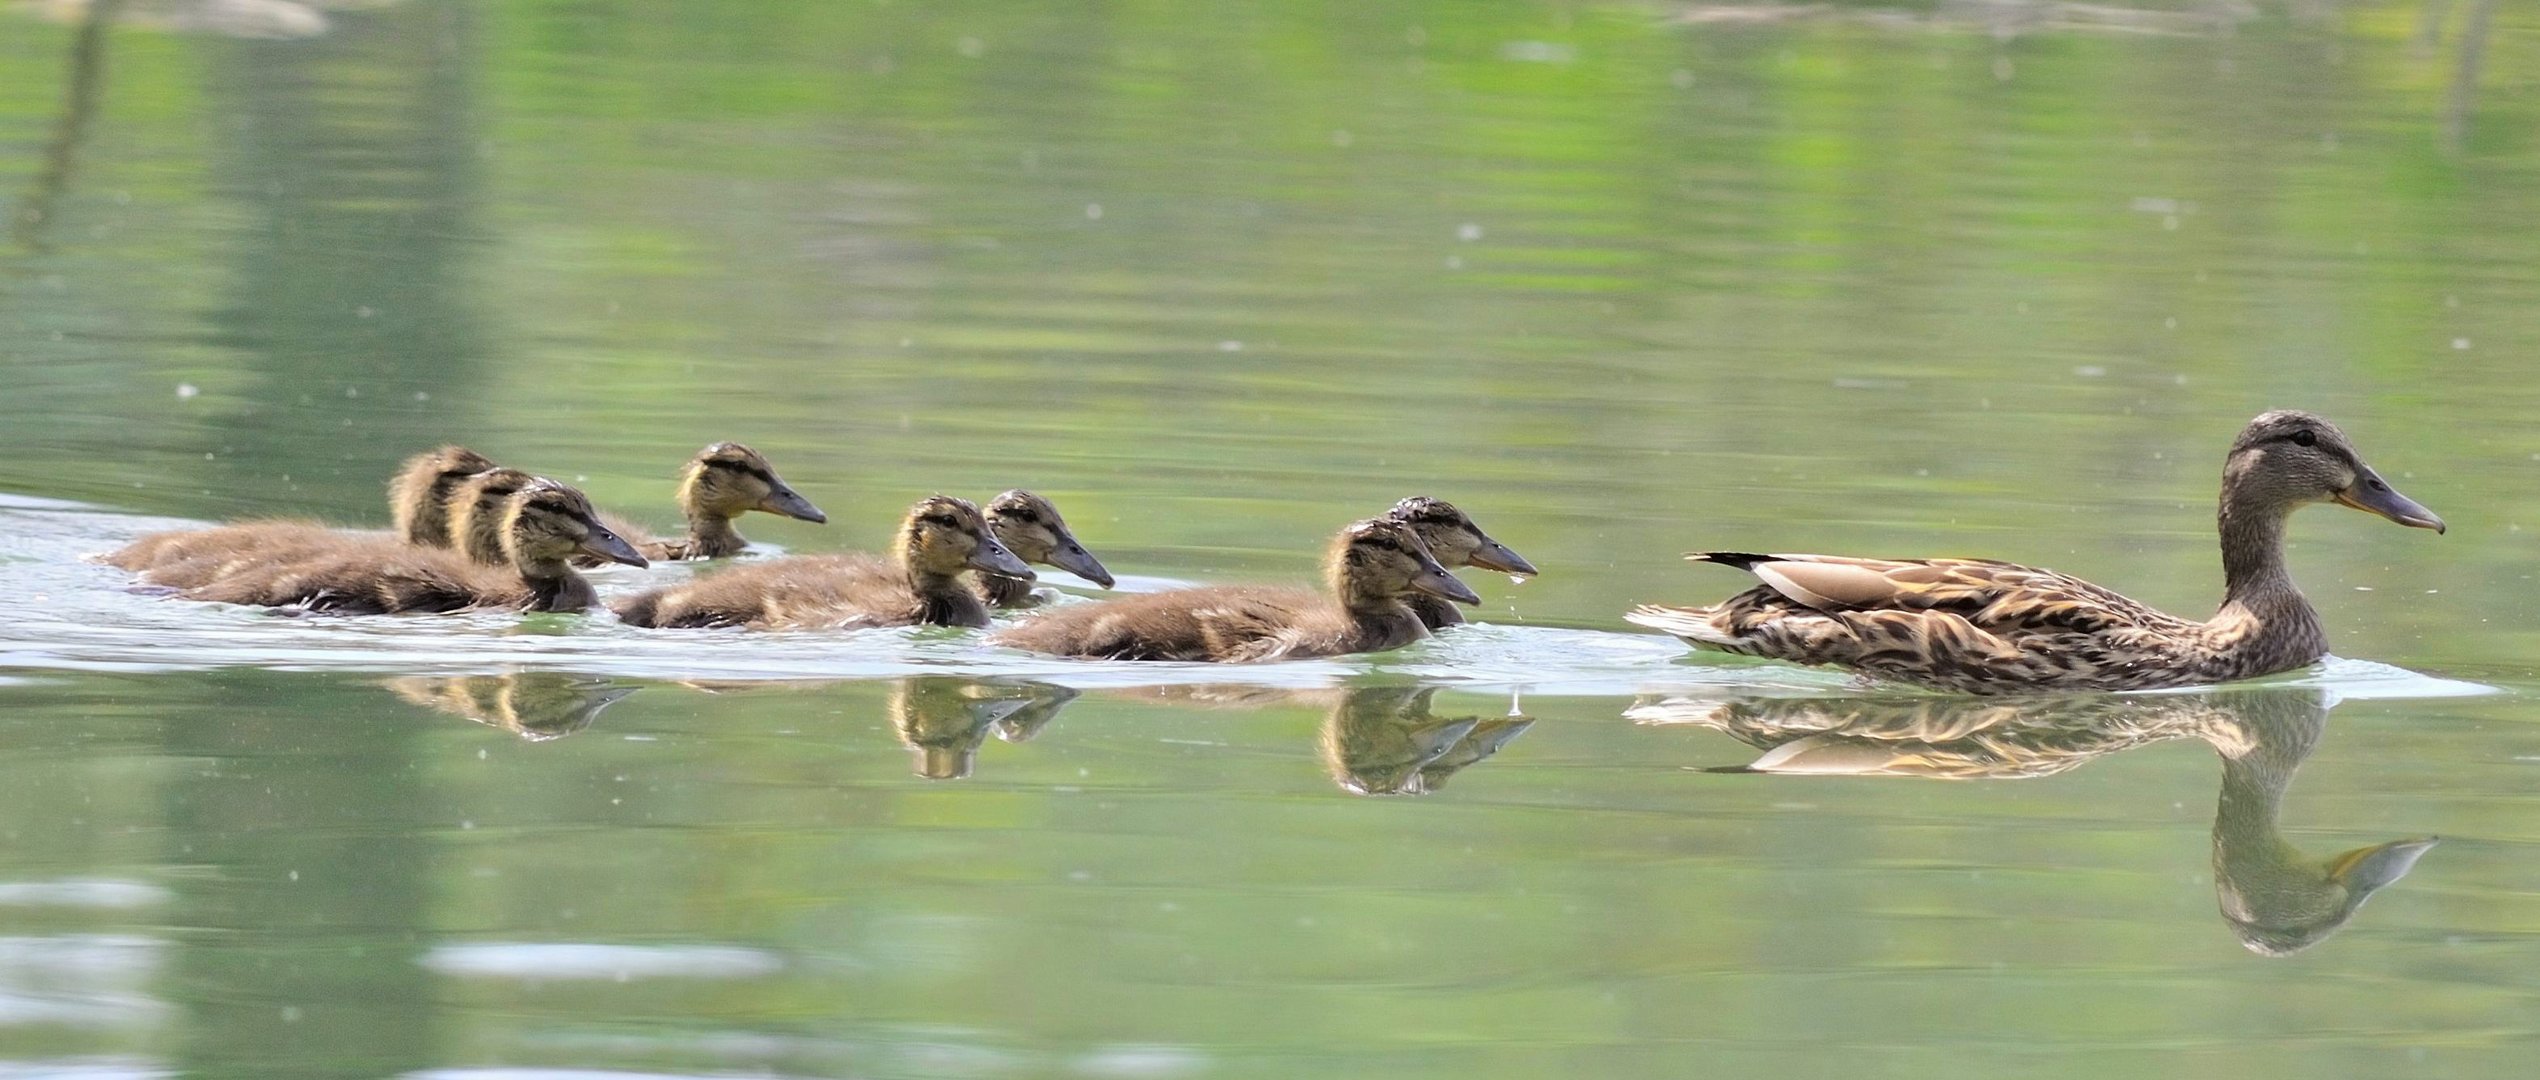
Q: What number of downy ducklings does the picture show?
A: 8